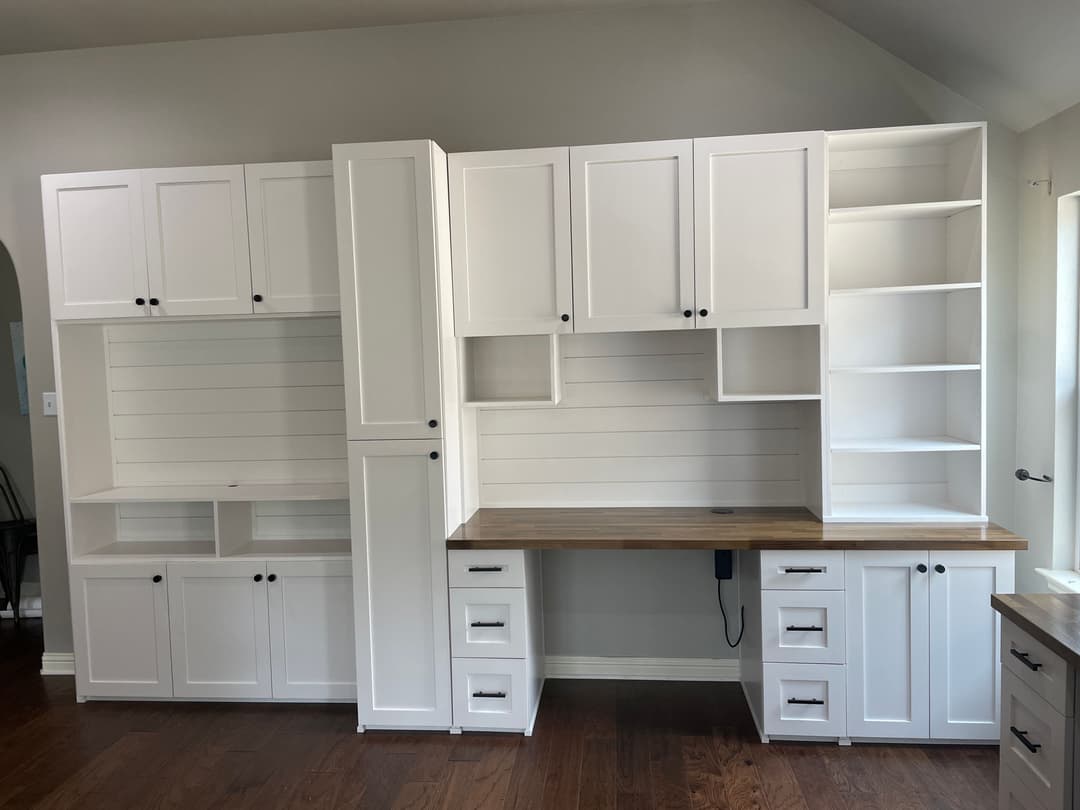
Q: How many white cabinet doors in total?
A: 13